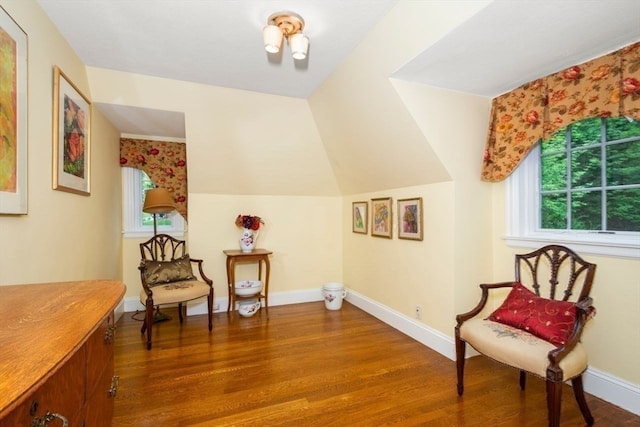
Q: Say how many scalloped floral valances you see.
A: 2